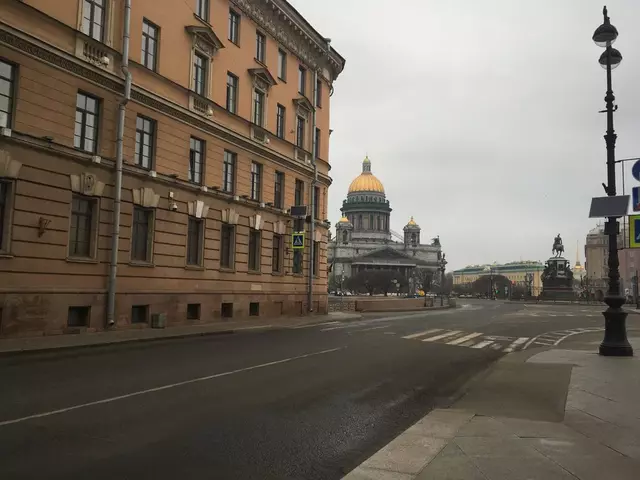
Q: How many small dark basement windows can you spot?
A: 5